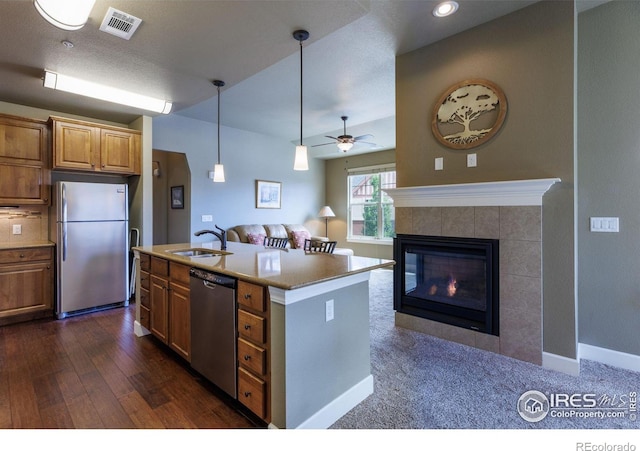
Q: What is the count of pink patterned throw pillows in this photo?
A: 2